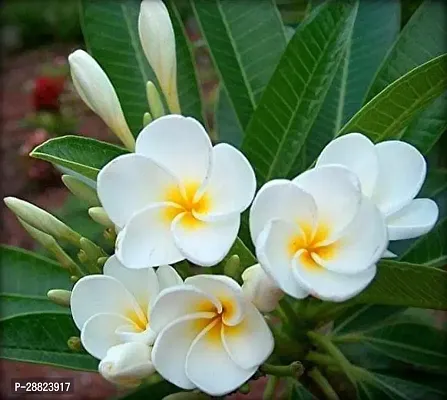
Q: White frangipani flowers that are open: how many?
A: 5